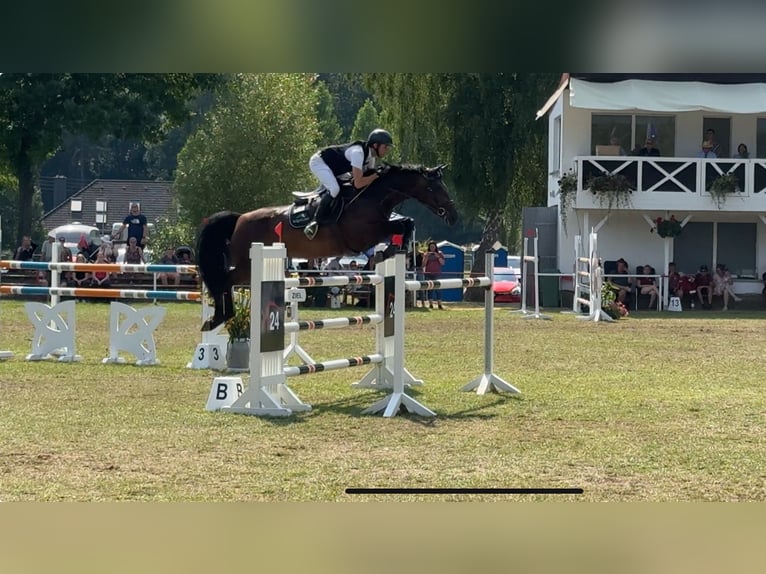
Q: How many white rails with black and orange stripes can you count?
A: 4